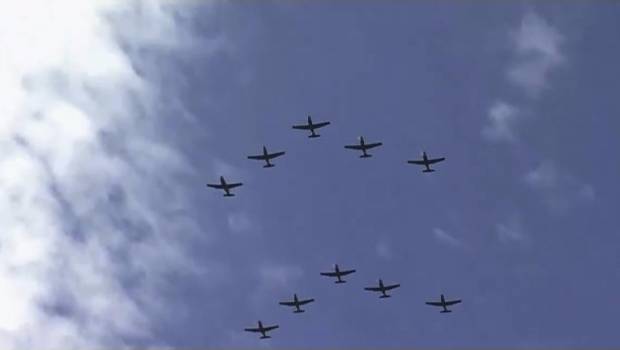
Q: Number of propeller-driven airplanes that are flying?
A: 10